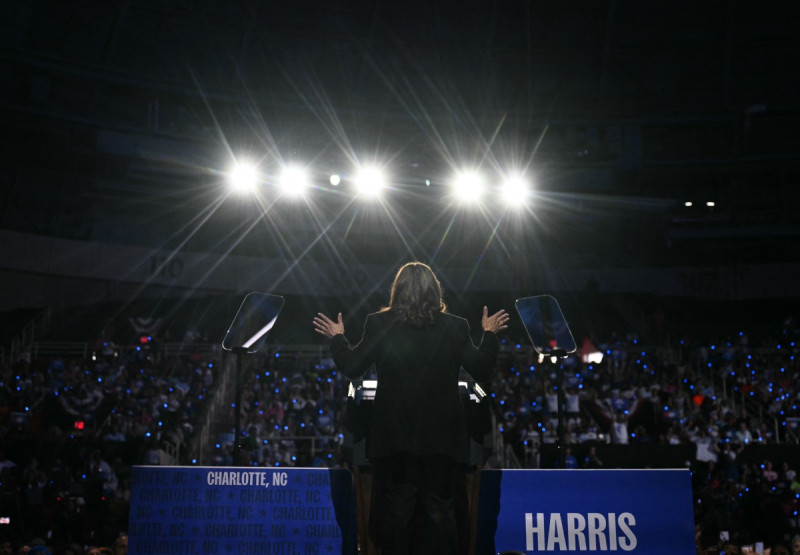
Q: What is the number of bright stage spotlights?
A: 5